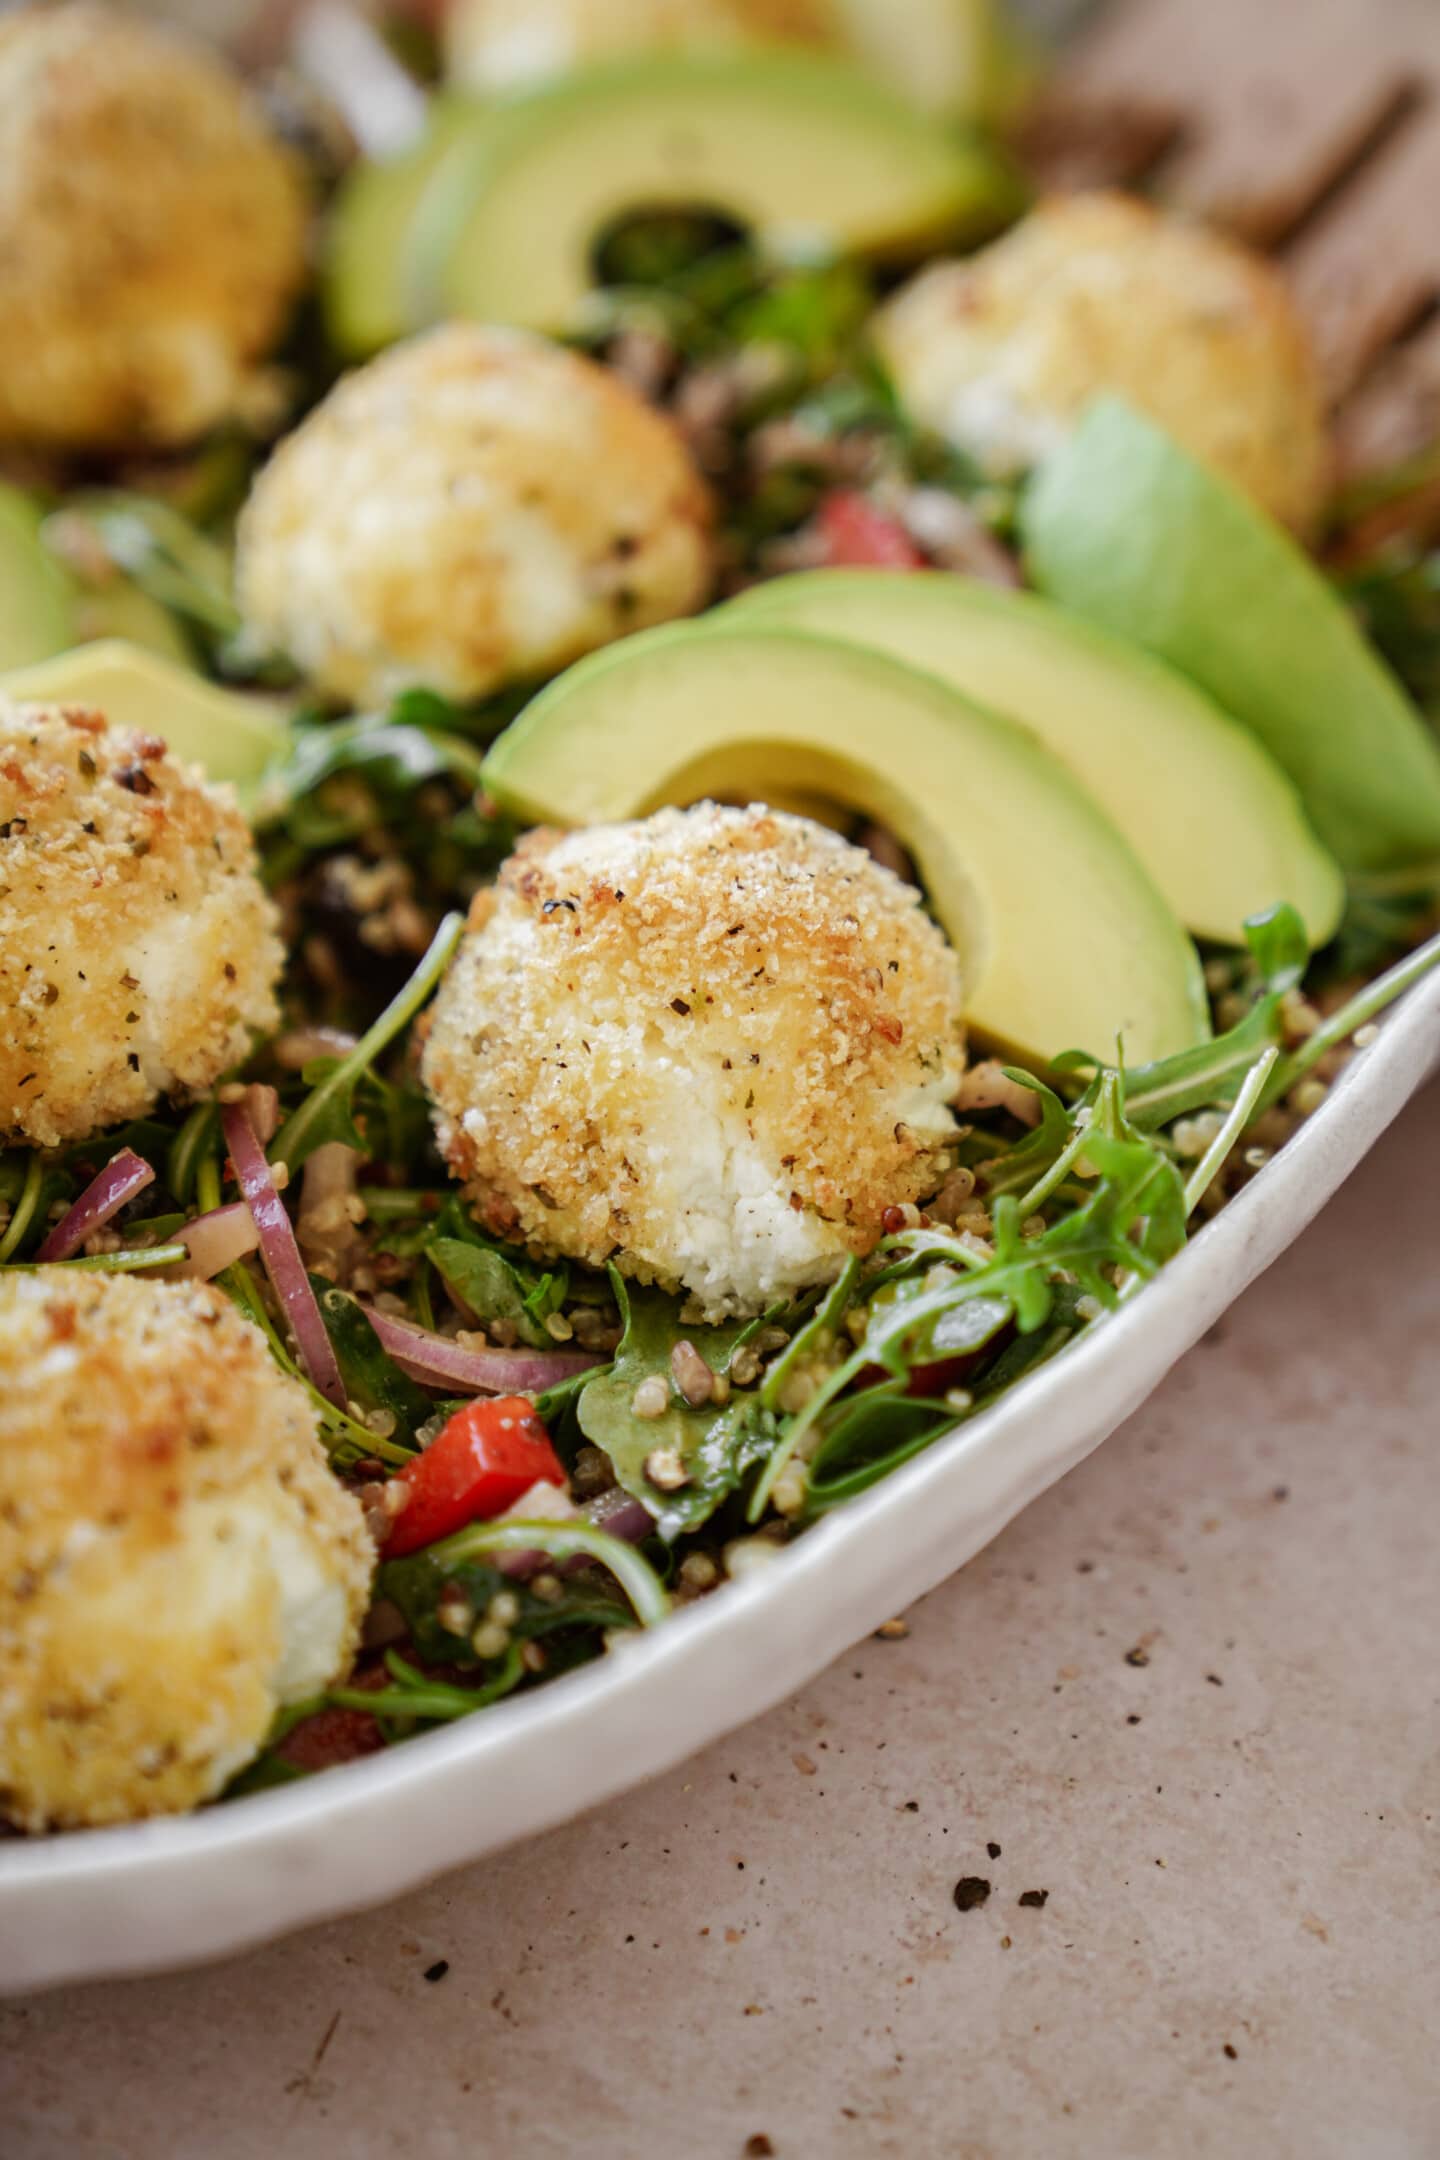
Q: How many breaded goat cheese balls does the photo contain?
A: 7